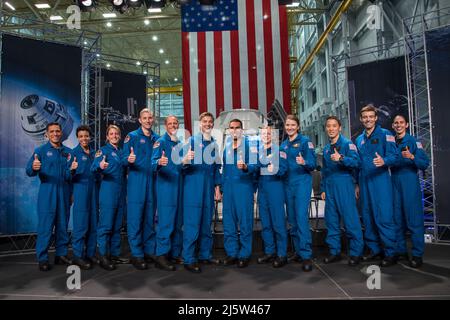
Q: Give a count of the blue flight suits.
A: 12